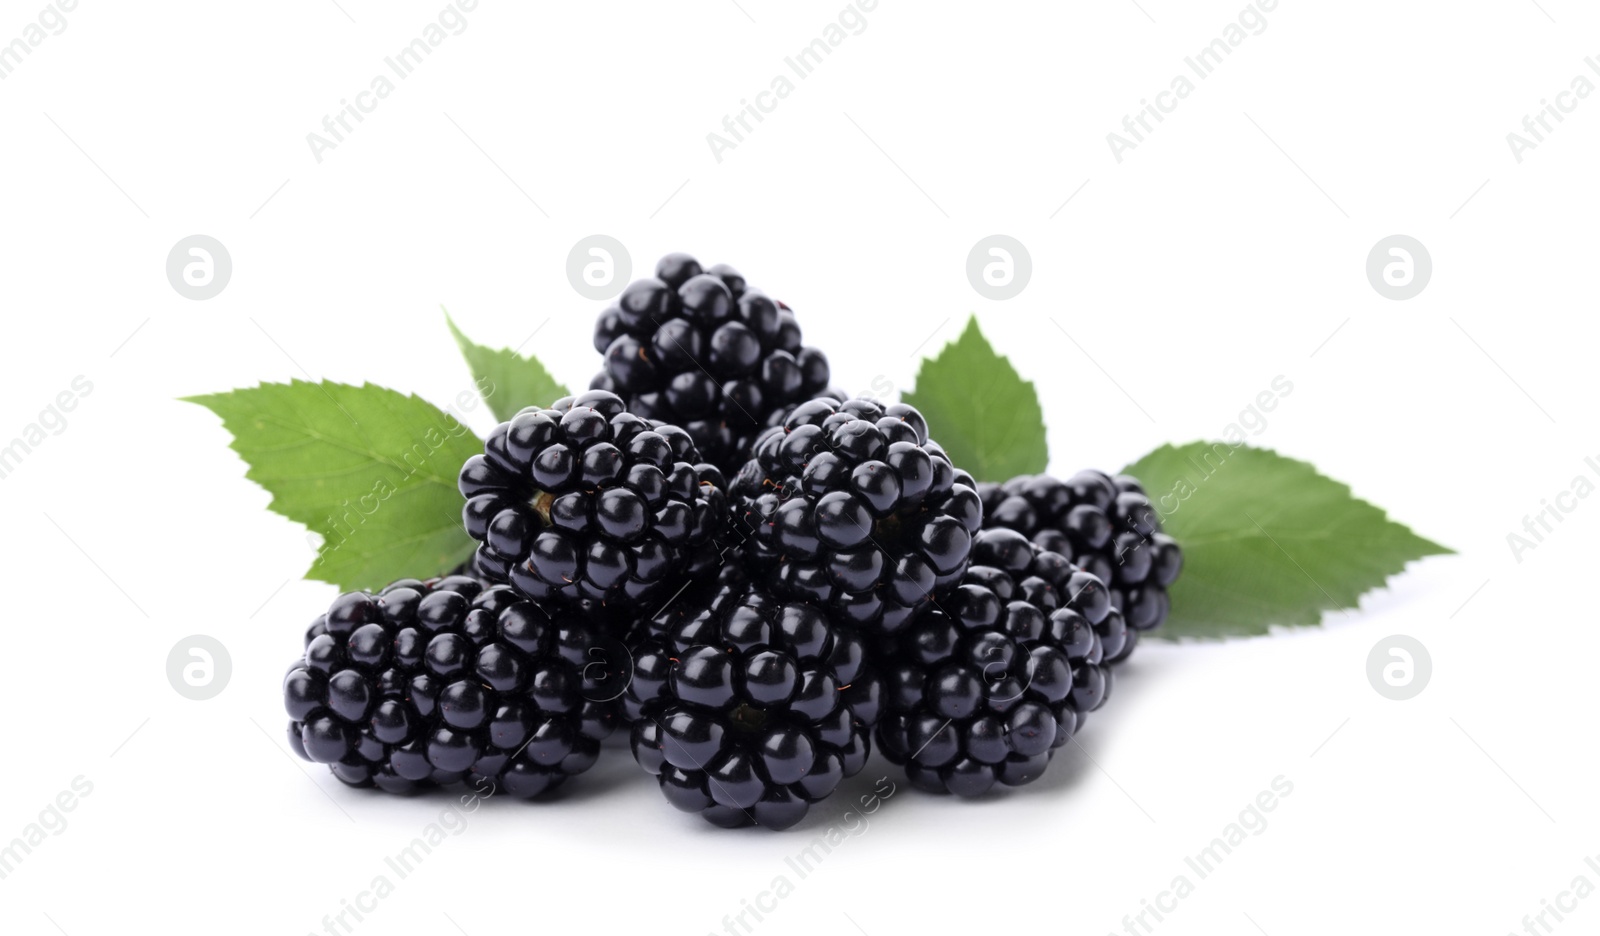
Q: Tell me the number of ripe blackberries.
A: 7